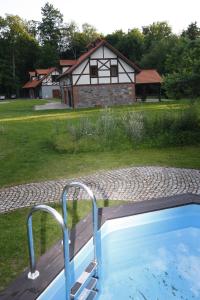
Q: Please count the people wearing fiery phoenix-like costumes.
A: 0